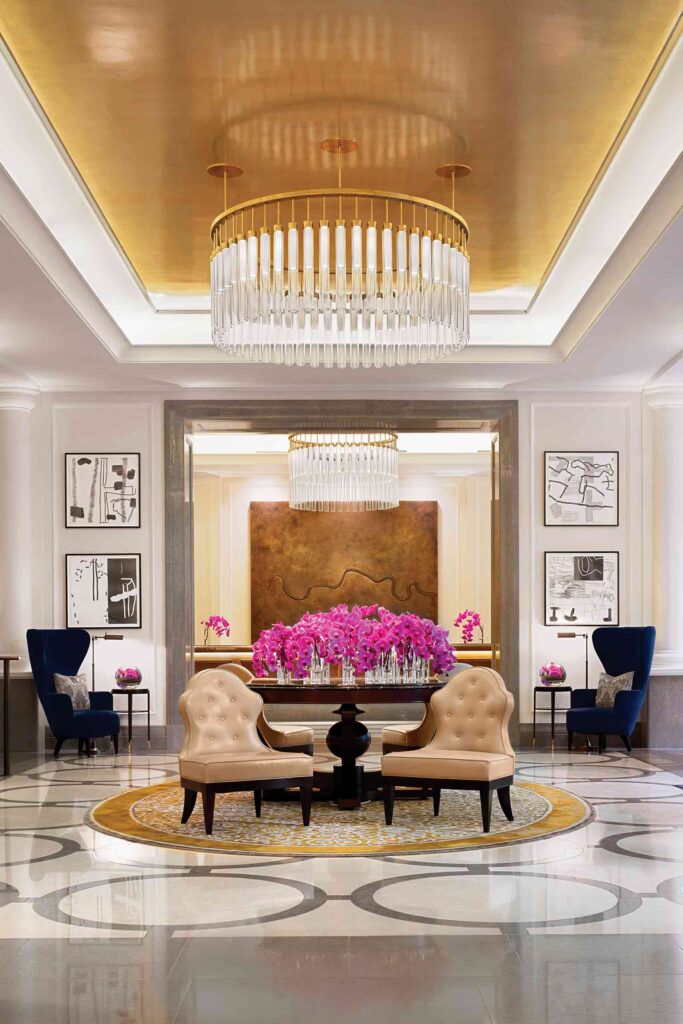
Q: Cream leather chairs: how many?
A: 4